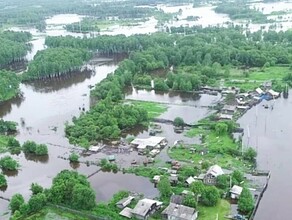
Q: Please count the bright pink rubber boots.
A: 0